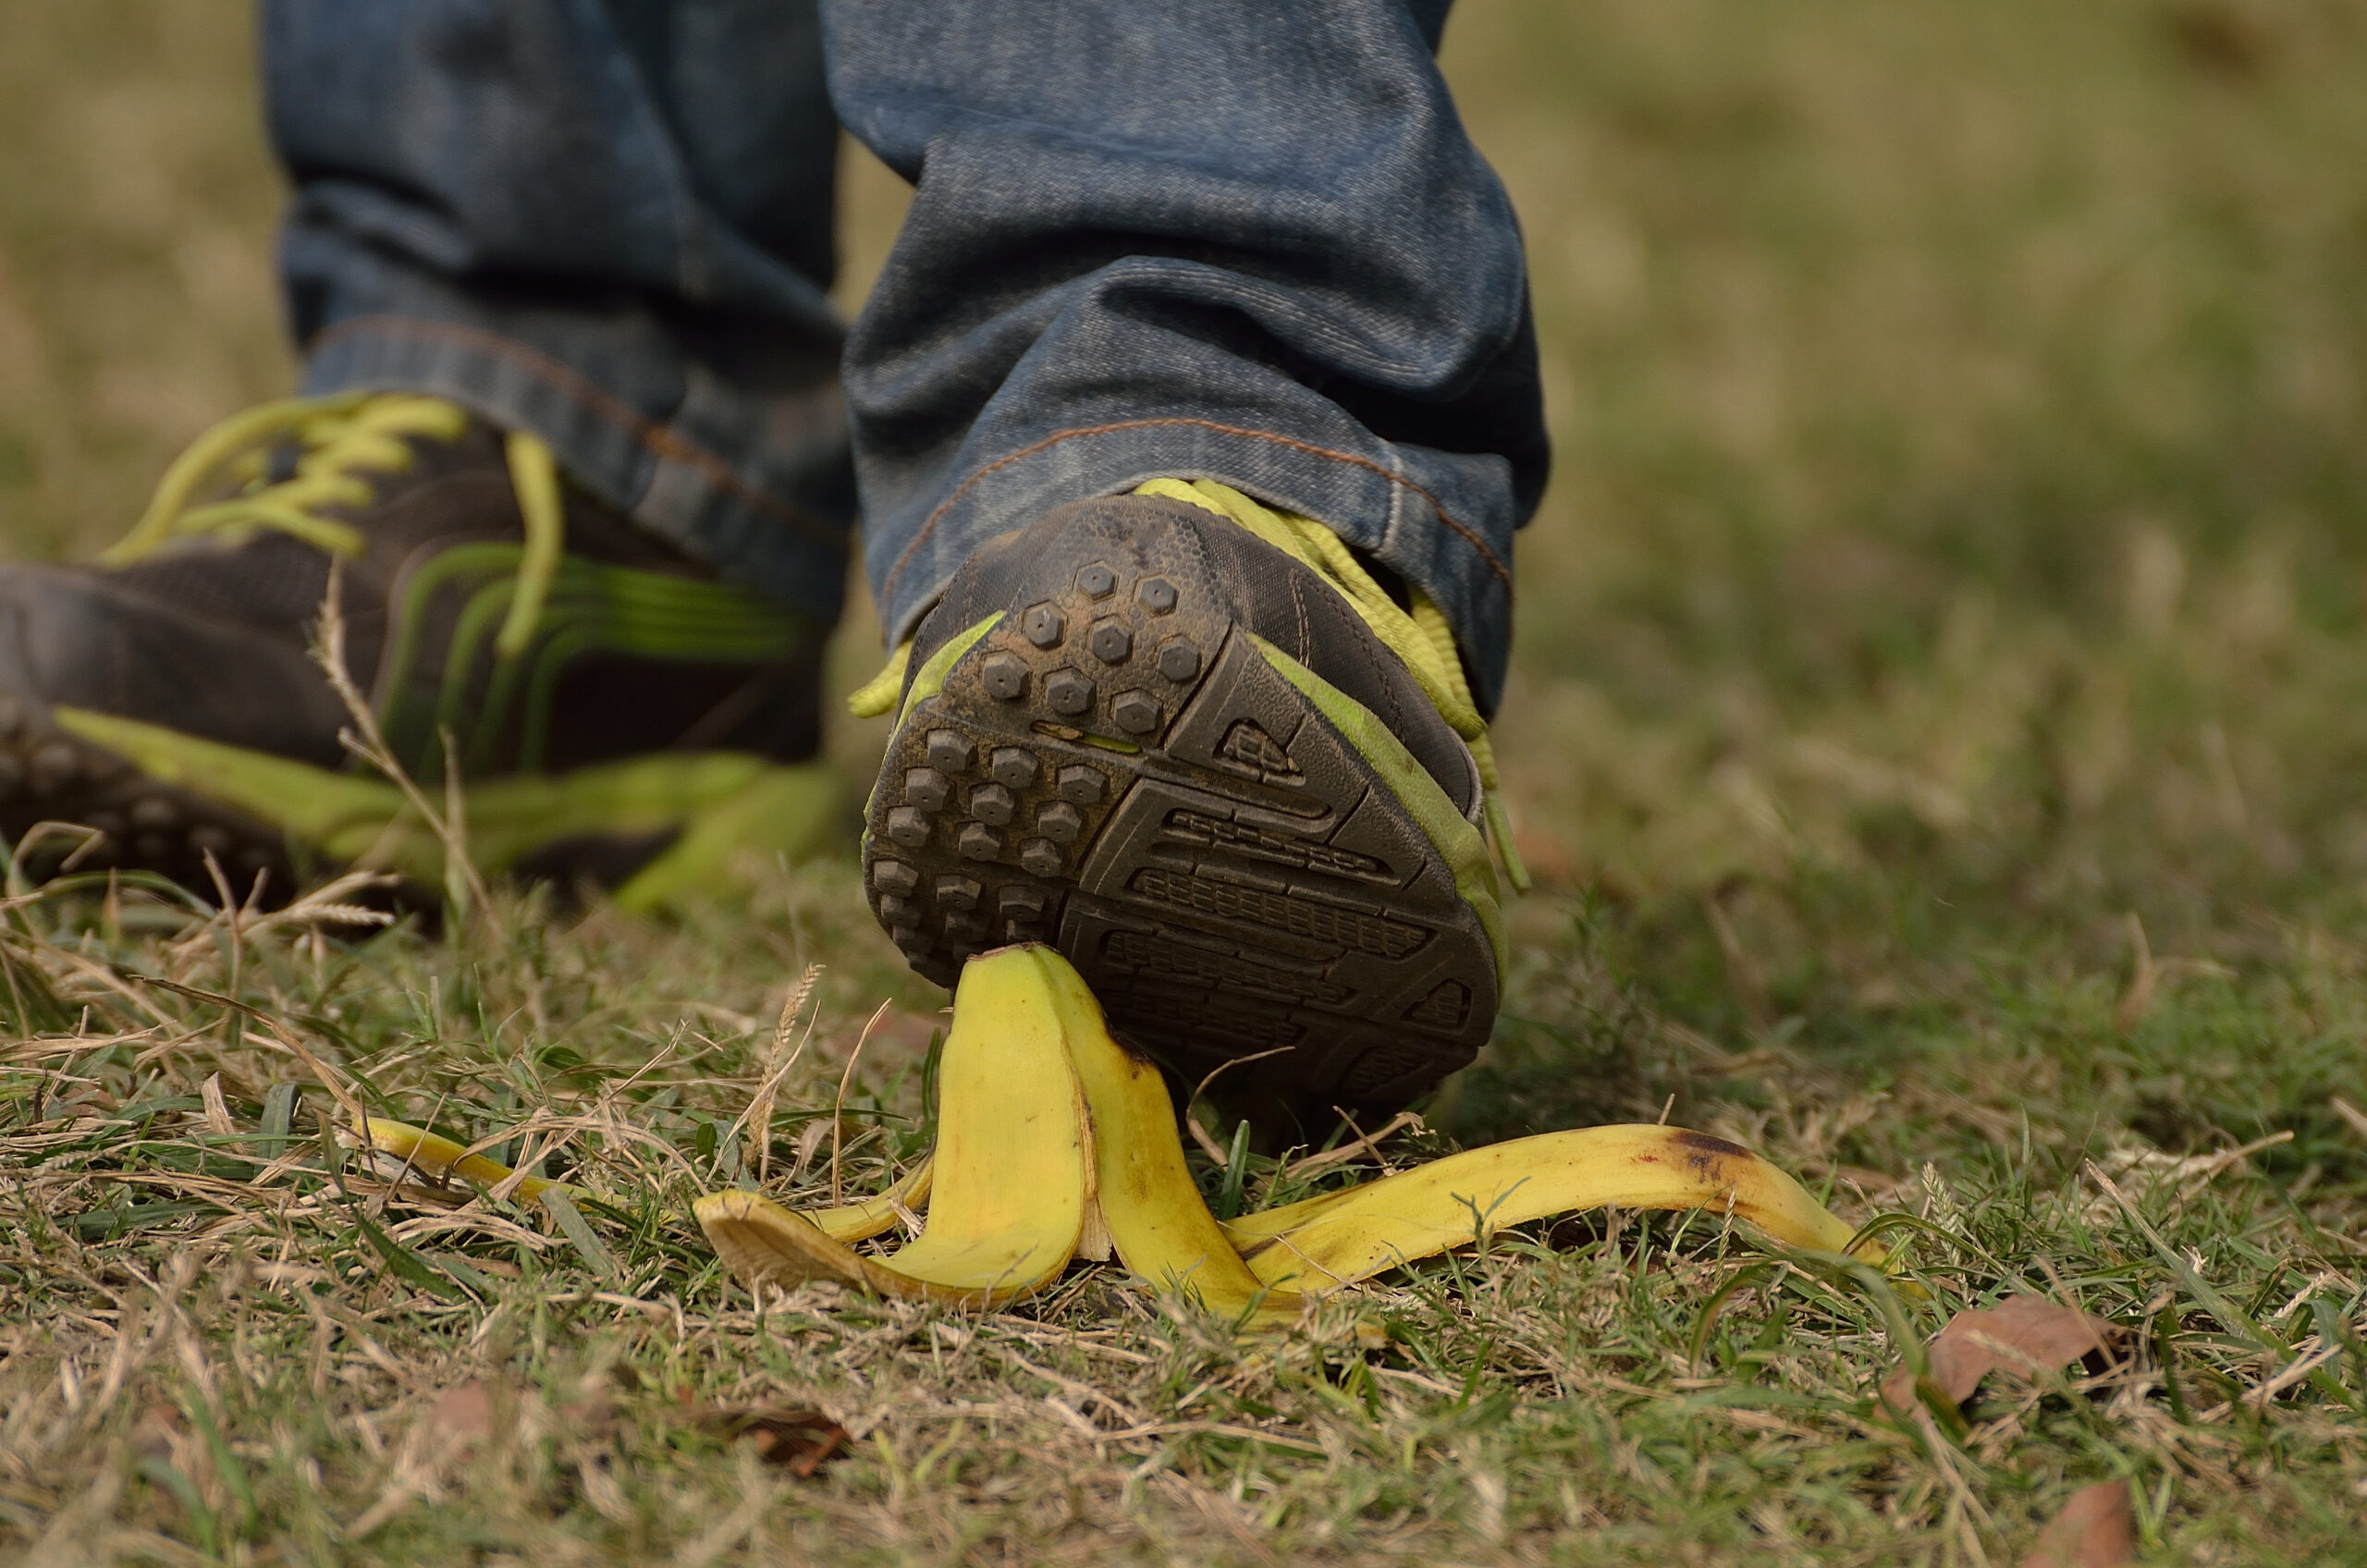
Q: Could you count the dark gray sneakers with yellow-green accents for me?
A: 2